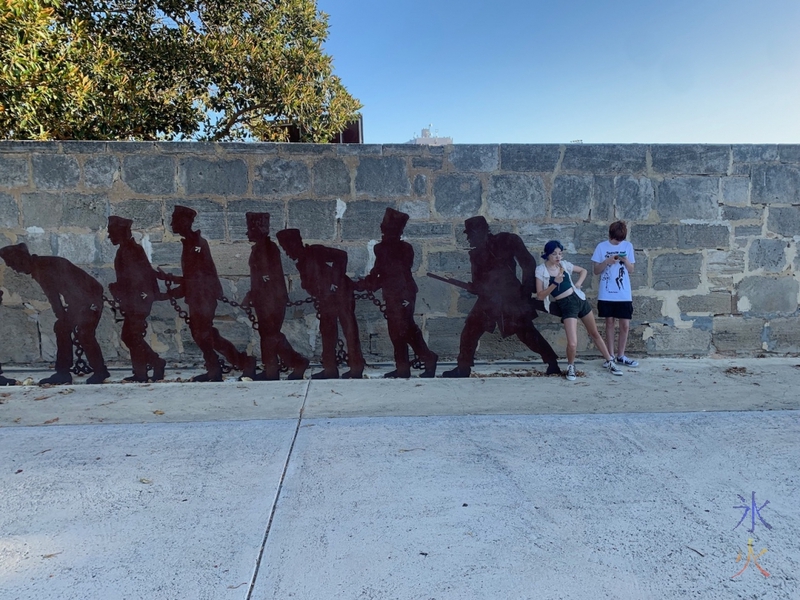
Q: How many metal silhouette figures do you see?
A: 7